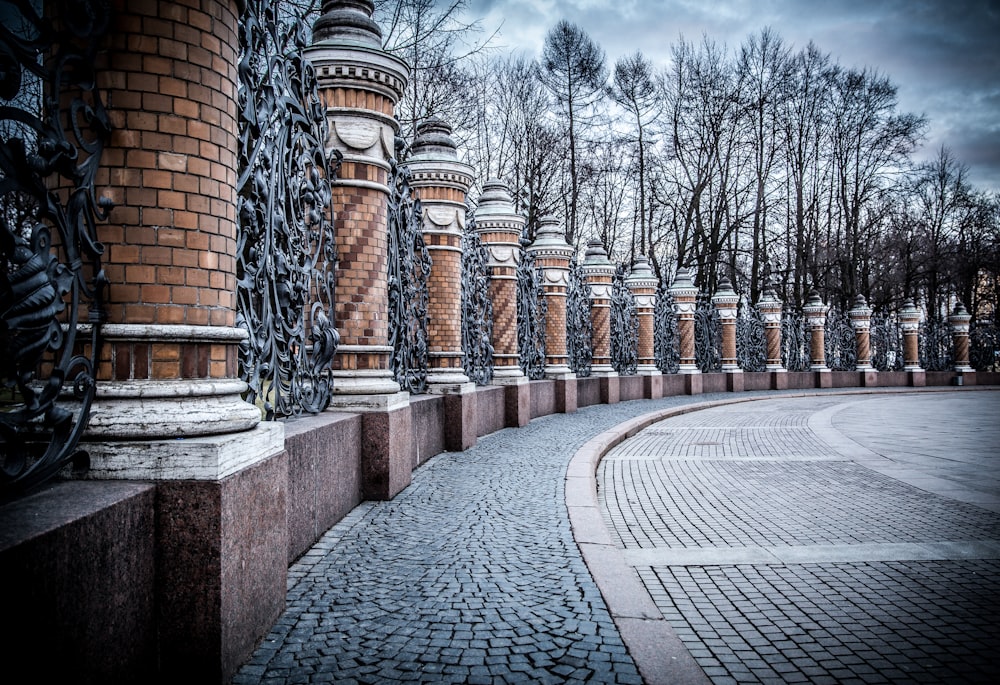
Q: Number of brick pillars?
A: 14